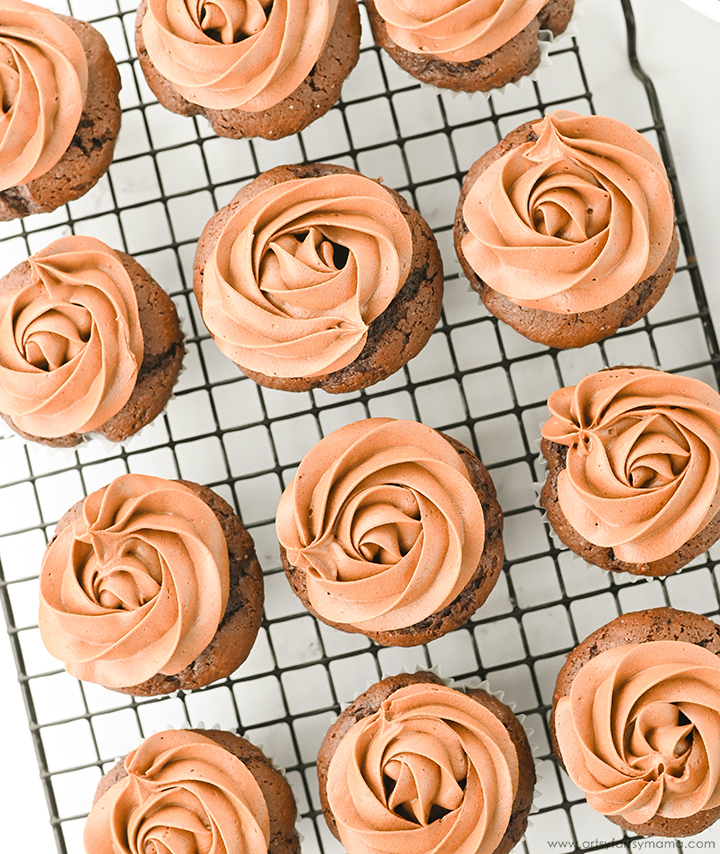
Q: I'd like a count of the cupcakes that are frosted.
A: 12